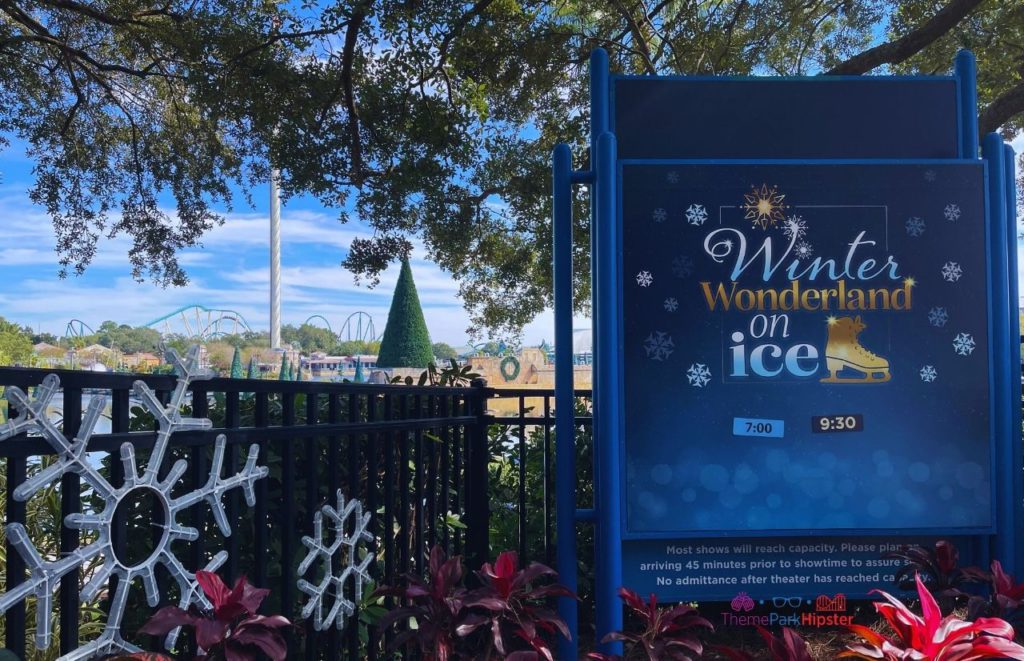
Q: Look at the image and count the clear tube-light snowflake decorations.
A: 2